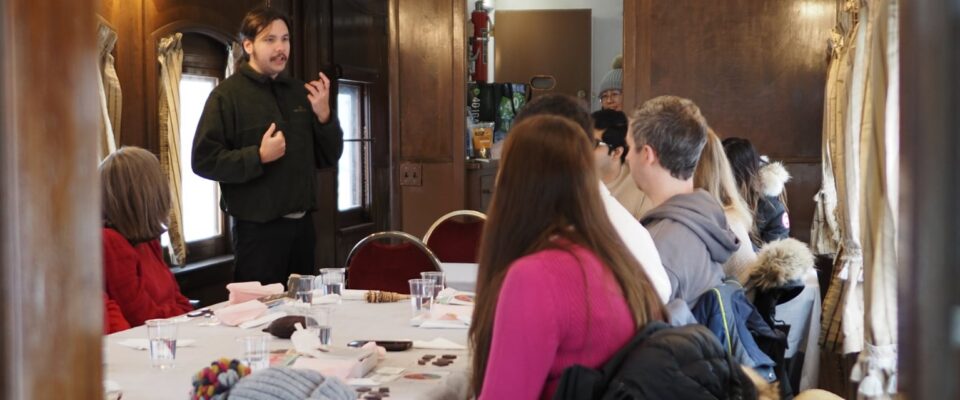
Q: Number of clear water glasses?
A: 7